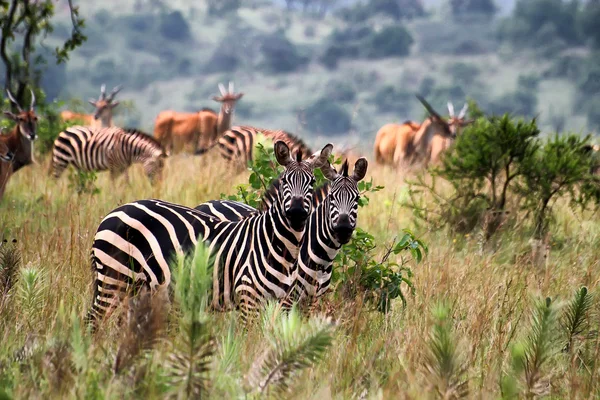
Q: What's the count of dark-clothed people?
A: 0